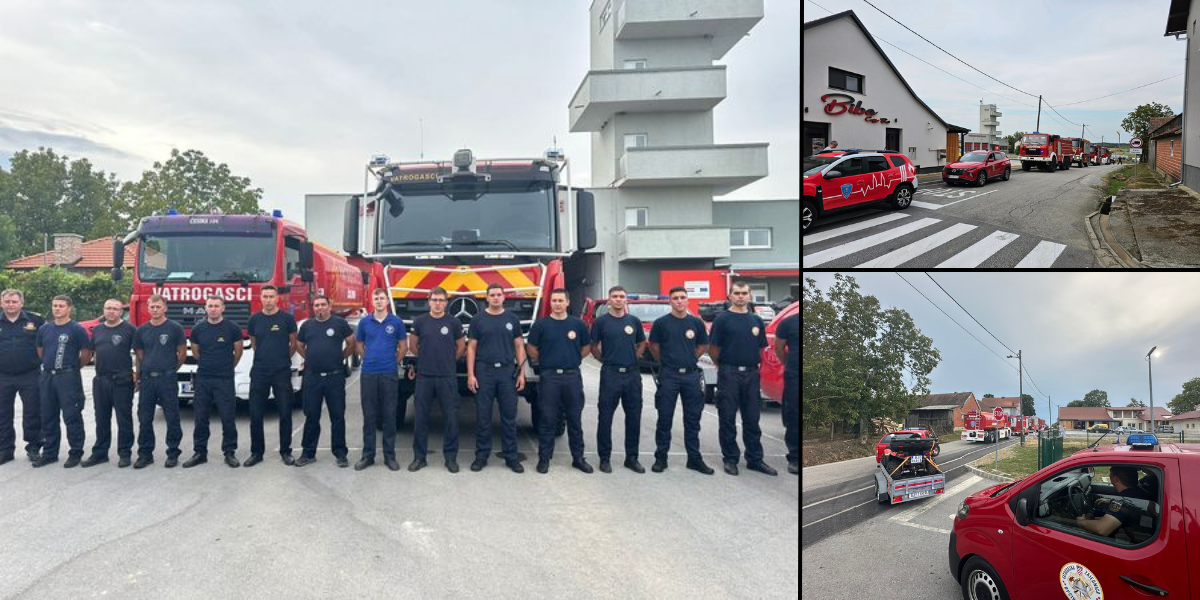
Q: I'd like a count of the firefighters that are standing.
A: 15